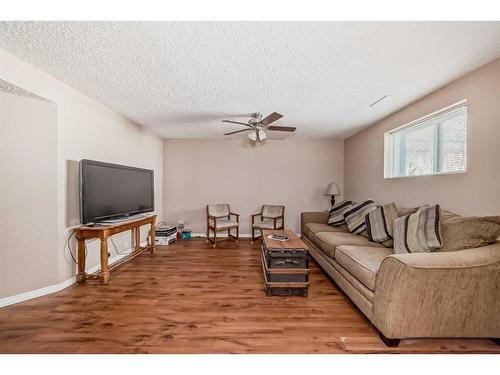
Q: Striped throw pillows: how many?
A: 4